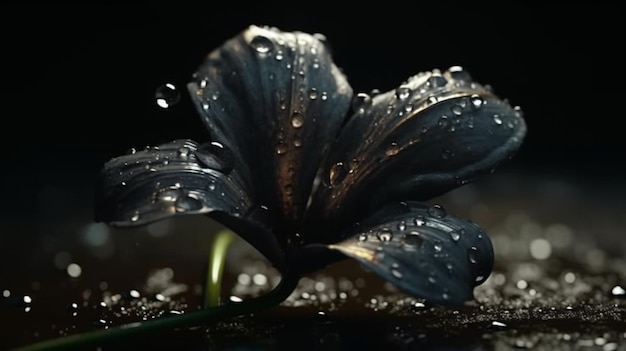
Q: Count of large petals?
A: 4